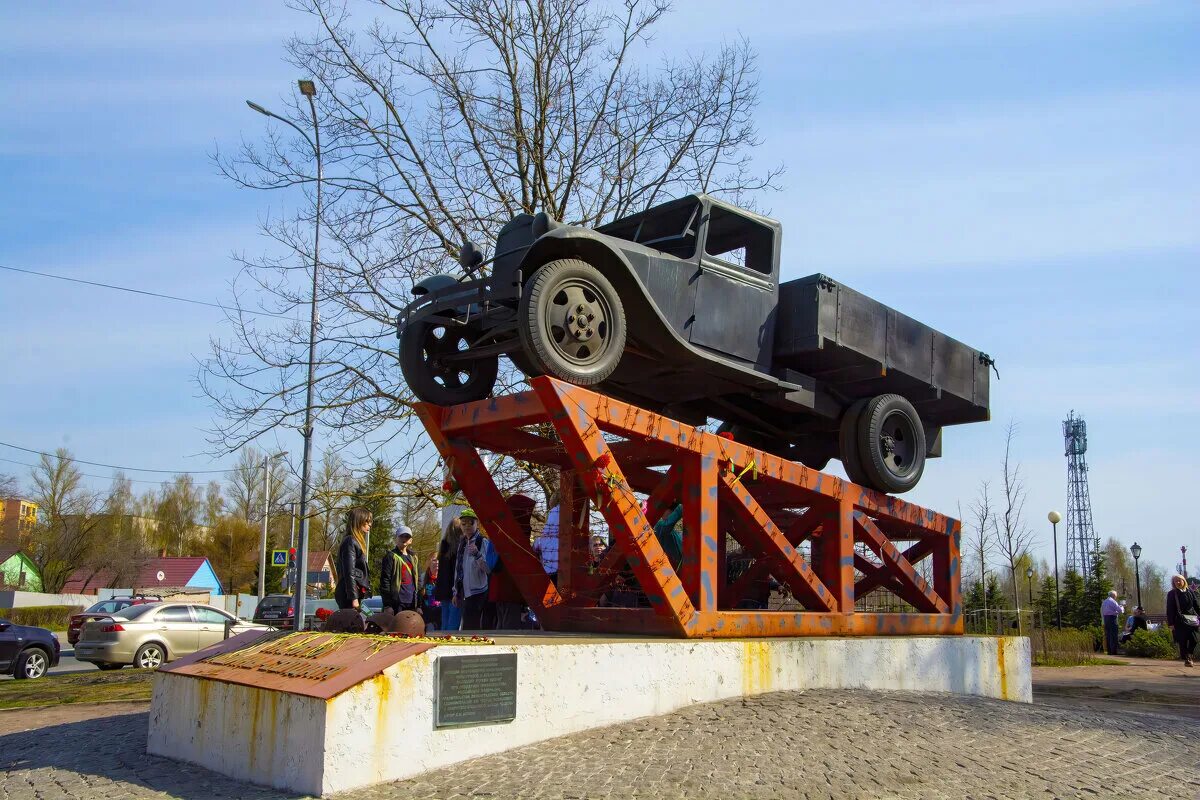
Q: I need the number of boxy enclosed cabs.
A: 1